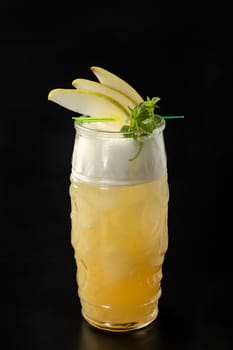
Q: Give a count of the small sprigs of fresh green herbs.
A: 1